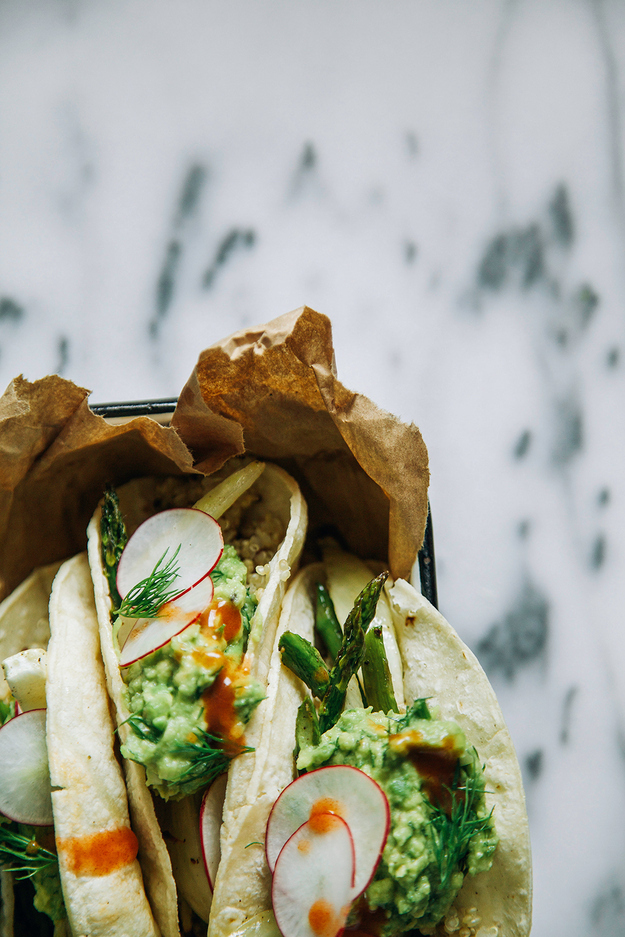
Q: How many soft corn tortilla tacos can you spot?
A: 3